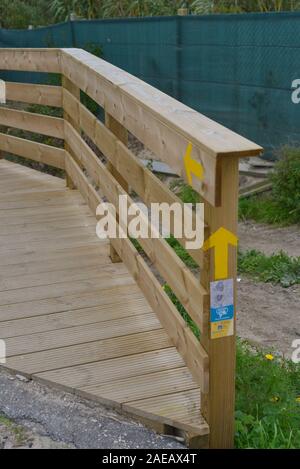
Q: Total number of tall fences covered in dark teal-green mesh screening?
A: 1